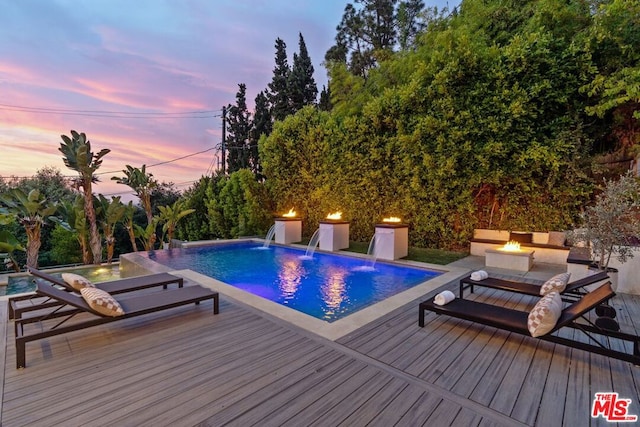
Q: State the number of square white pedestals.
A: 3